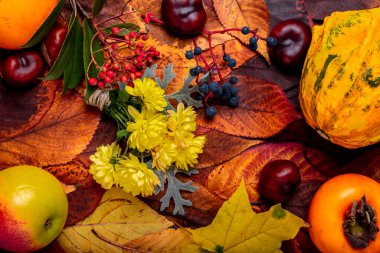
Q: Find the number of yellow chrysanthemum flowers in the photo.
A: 7